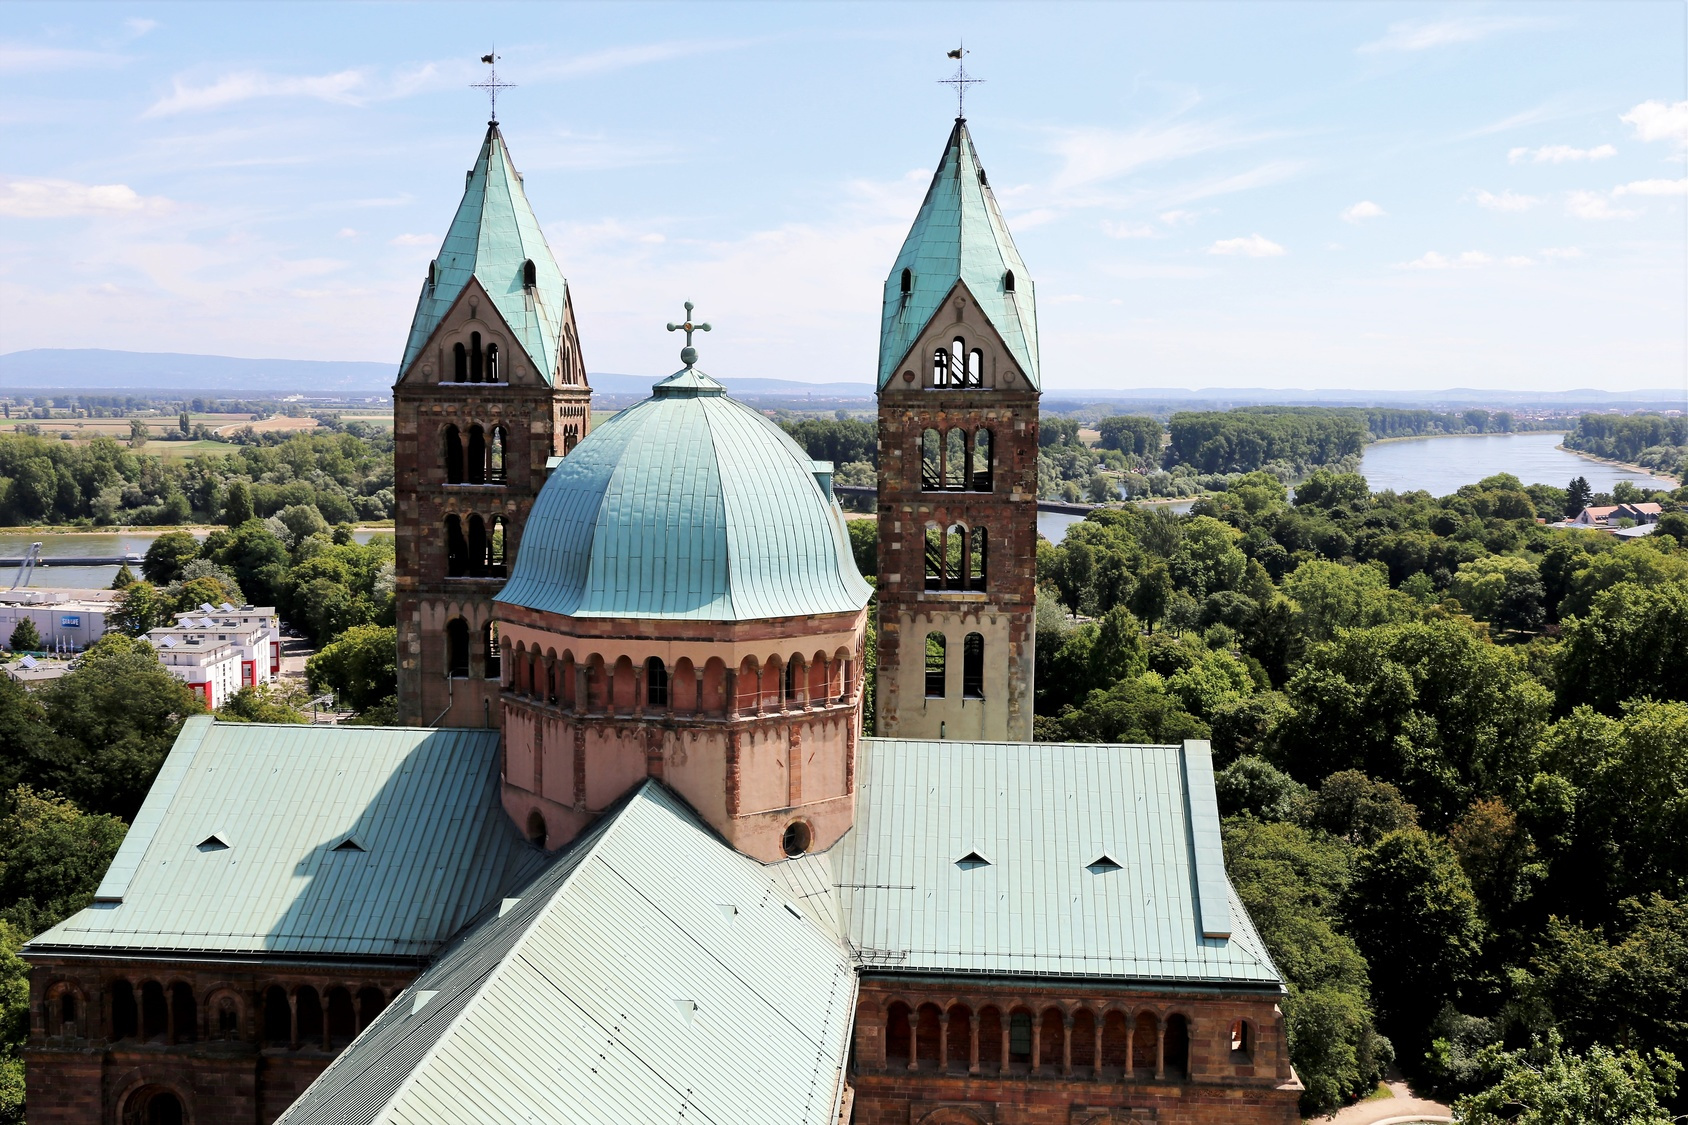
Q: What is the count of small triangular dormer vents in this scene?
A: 8